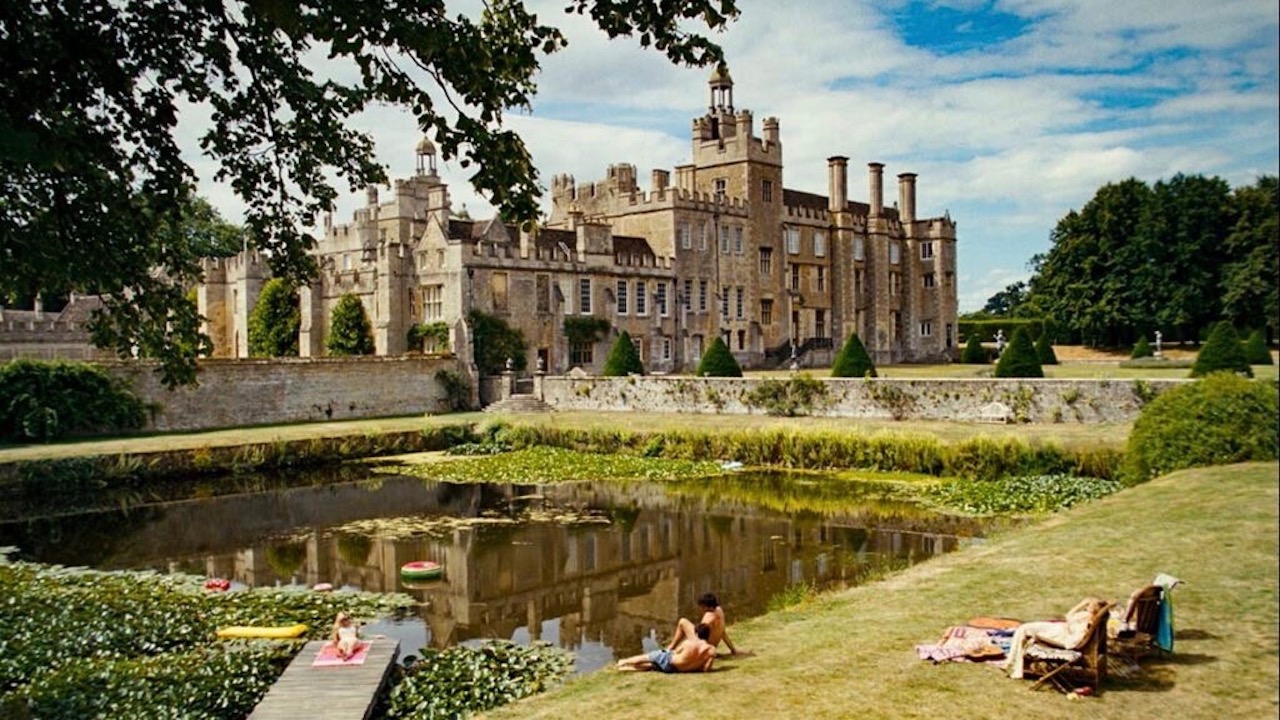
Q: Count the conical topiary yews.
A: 9